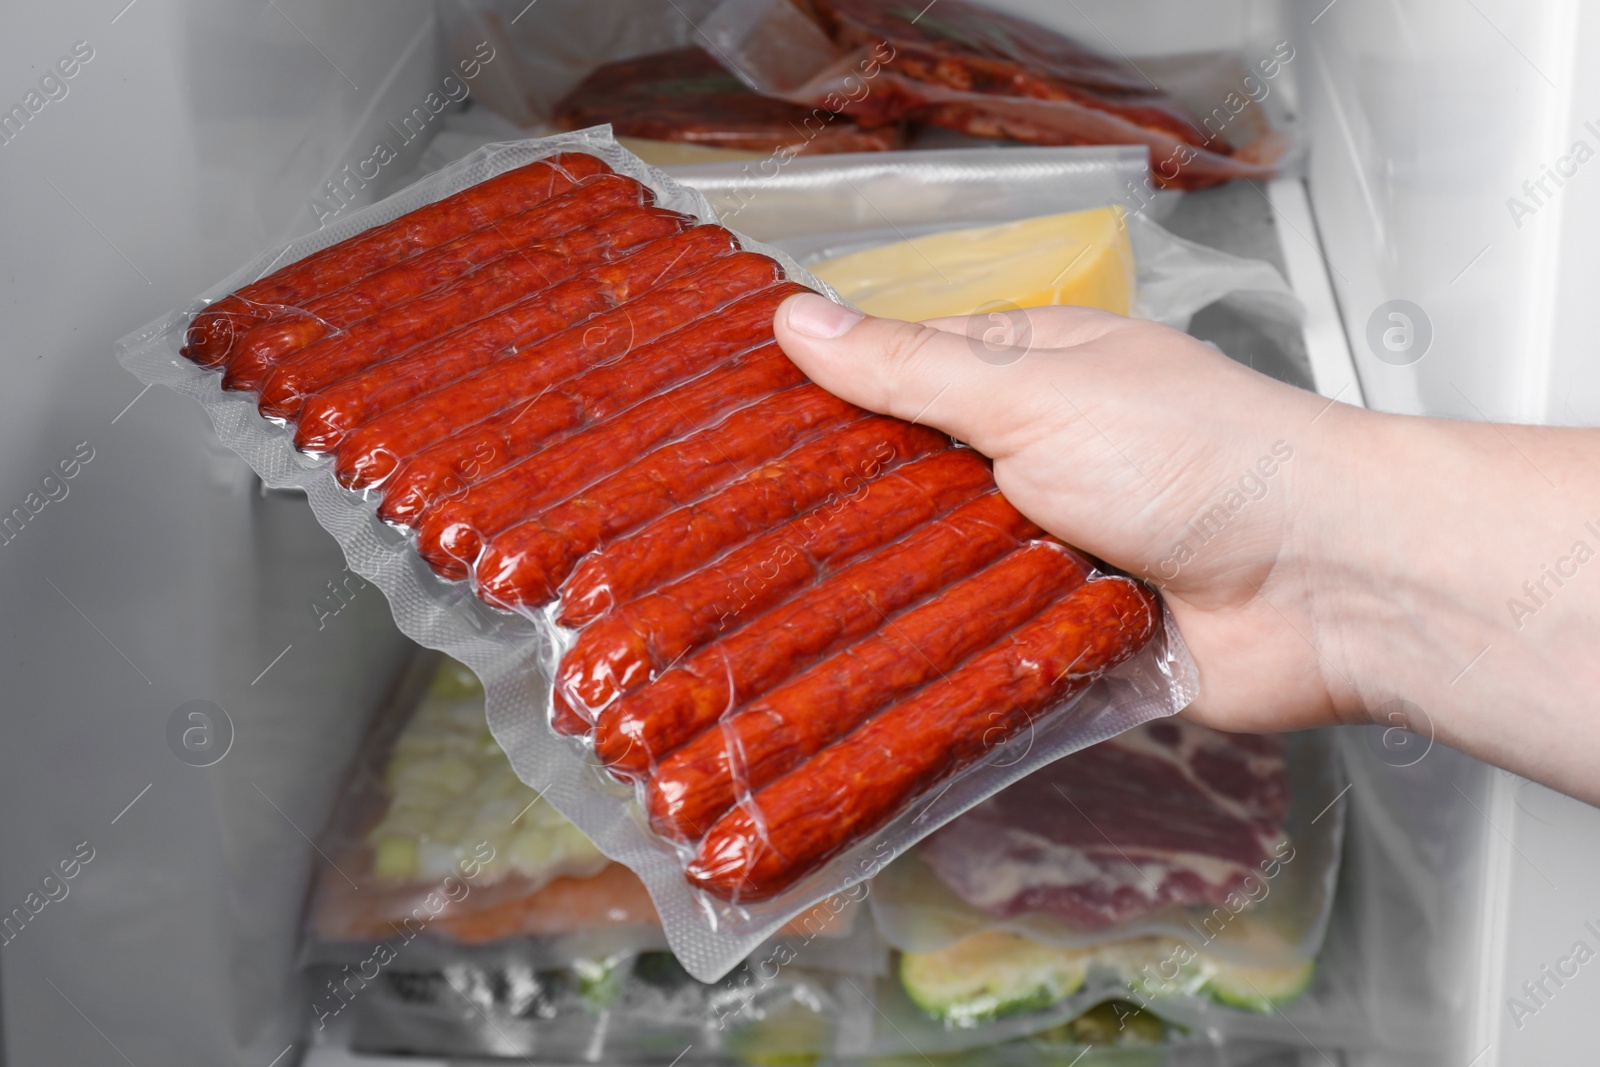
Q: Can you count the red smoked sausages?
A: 13